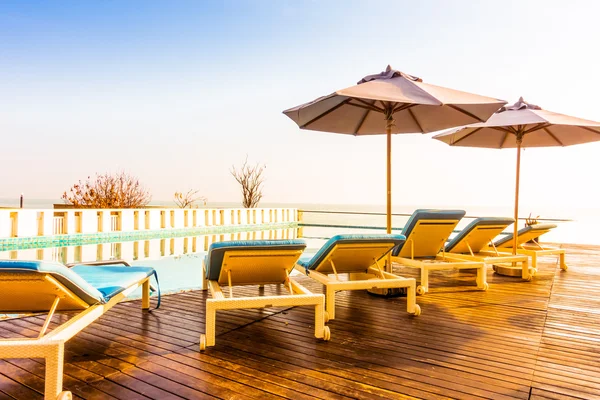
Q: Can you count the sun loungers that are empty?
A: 6